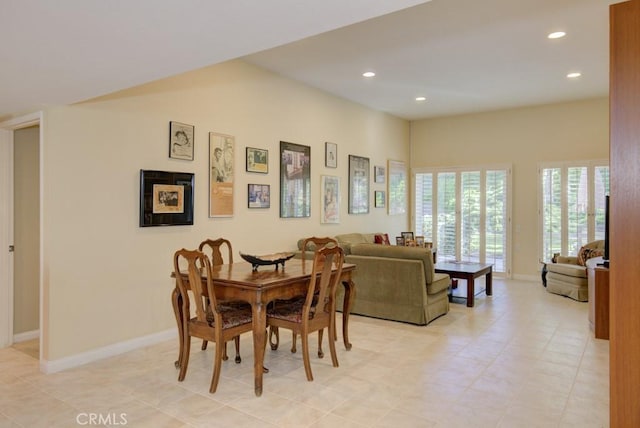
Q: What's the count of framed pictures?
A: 12